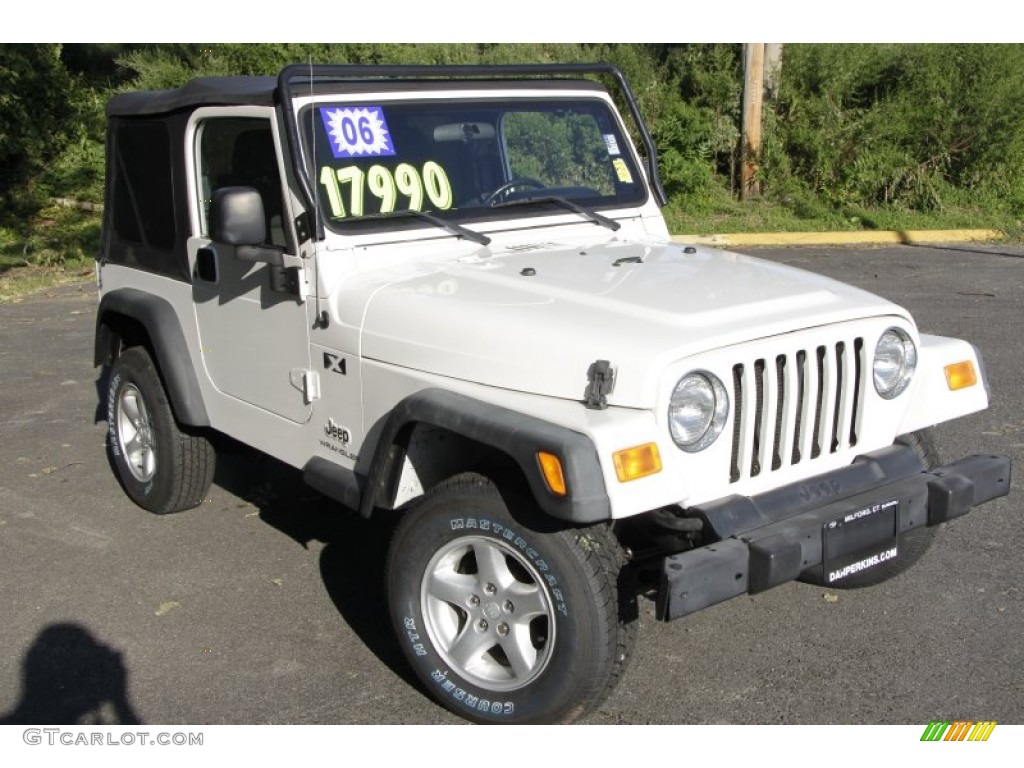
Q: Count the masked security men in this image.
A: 0